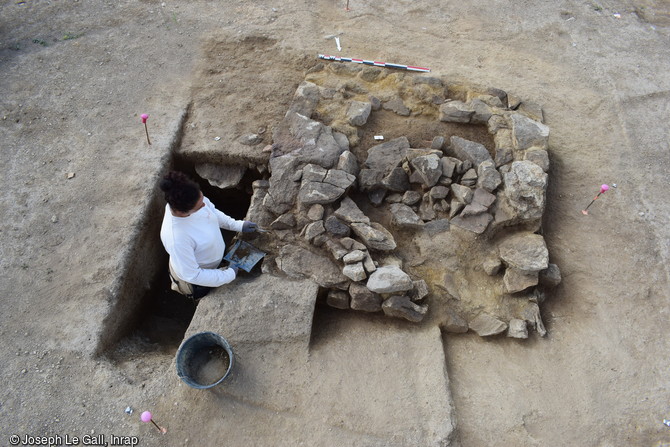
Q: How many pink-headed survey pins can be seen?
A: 3